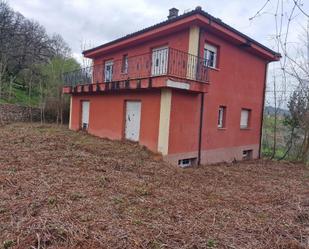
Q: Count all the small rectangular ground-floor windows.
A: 2